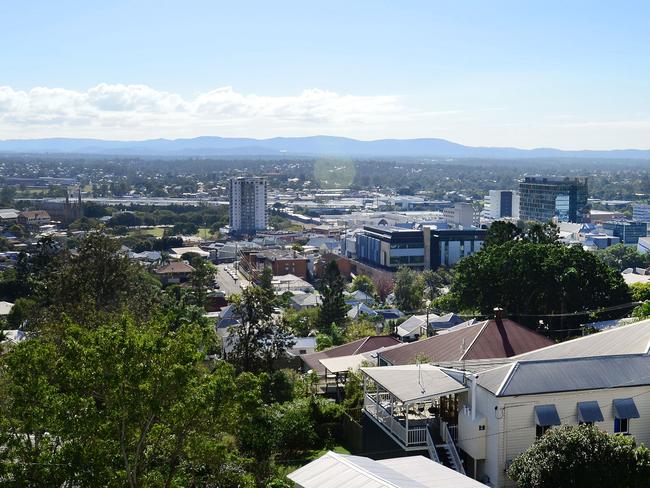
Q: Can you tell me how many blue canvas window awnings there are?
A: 3